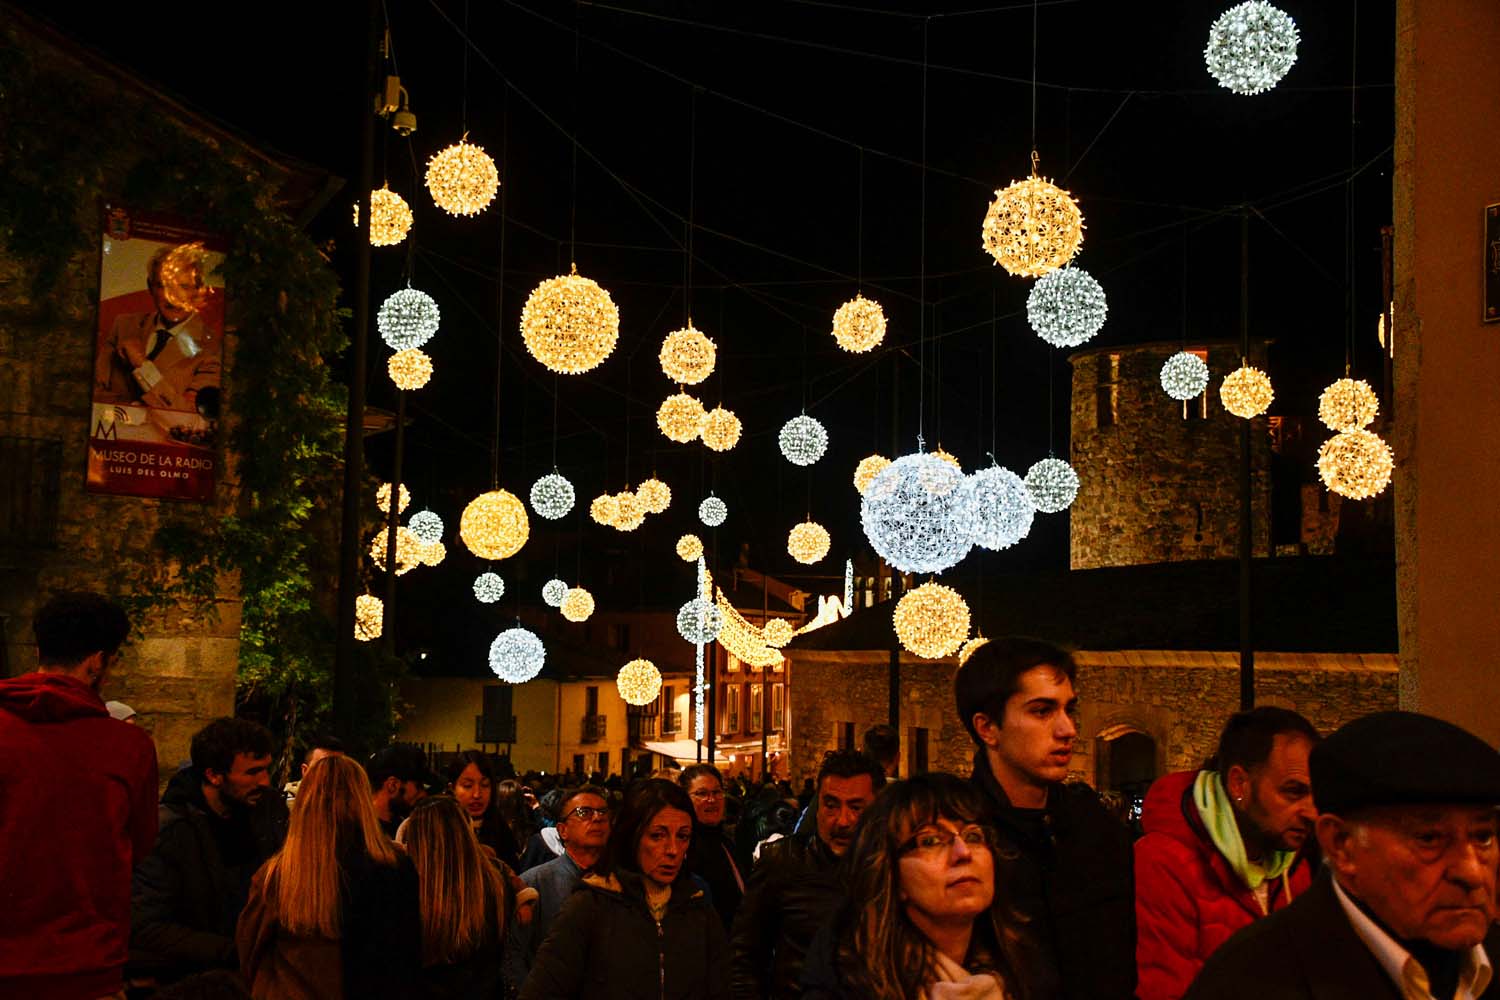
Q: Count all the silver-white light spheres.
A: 15